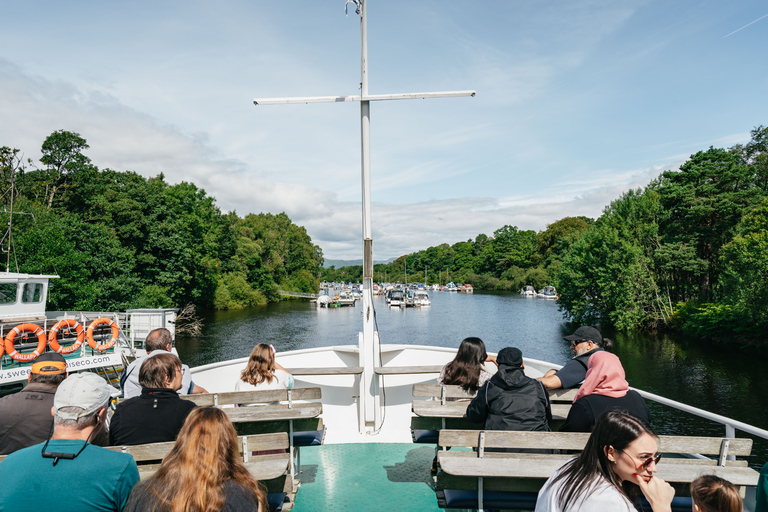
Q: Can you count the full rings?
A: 3